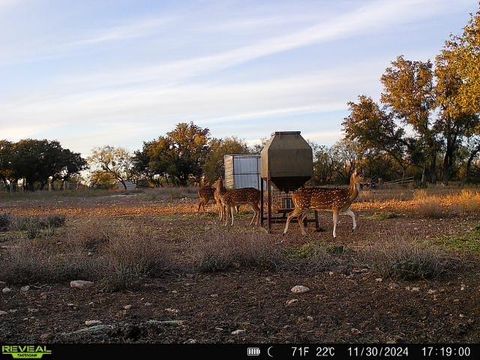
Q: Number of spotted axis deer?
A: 4